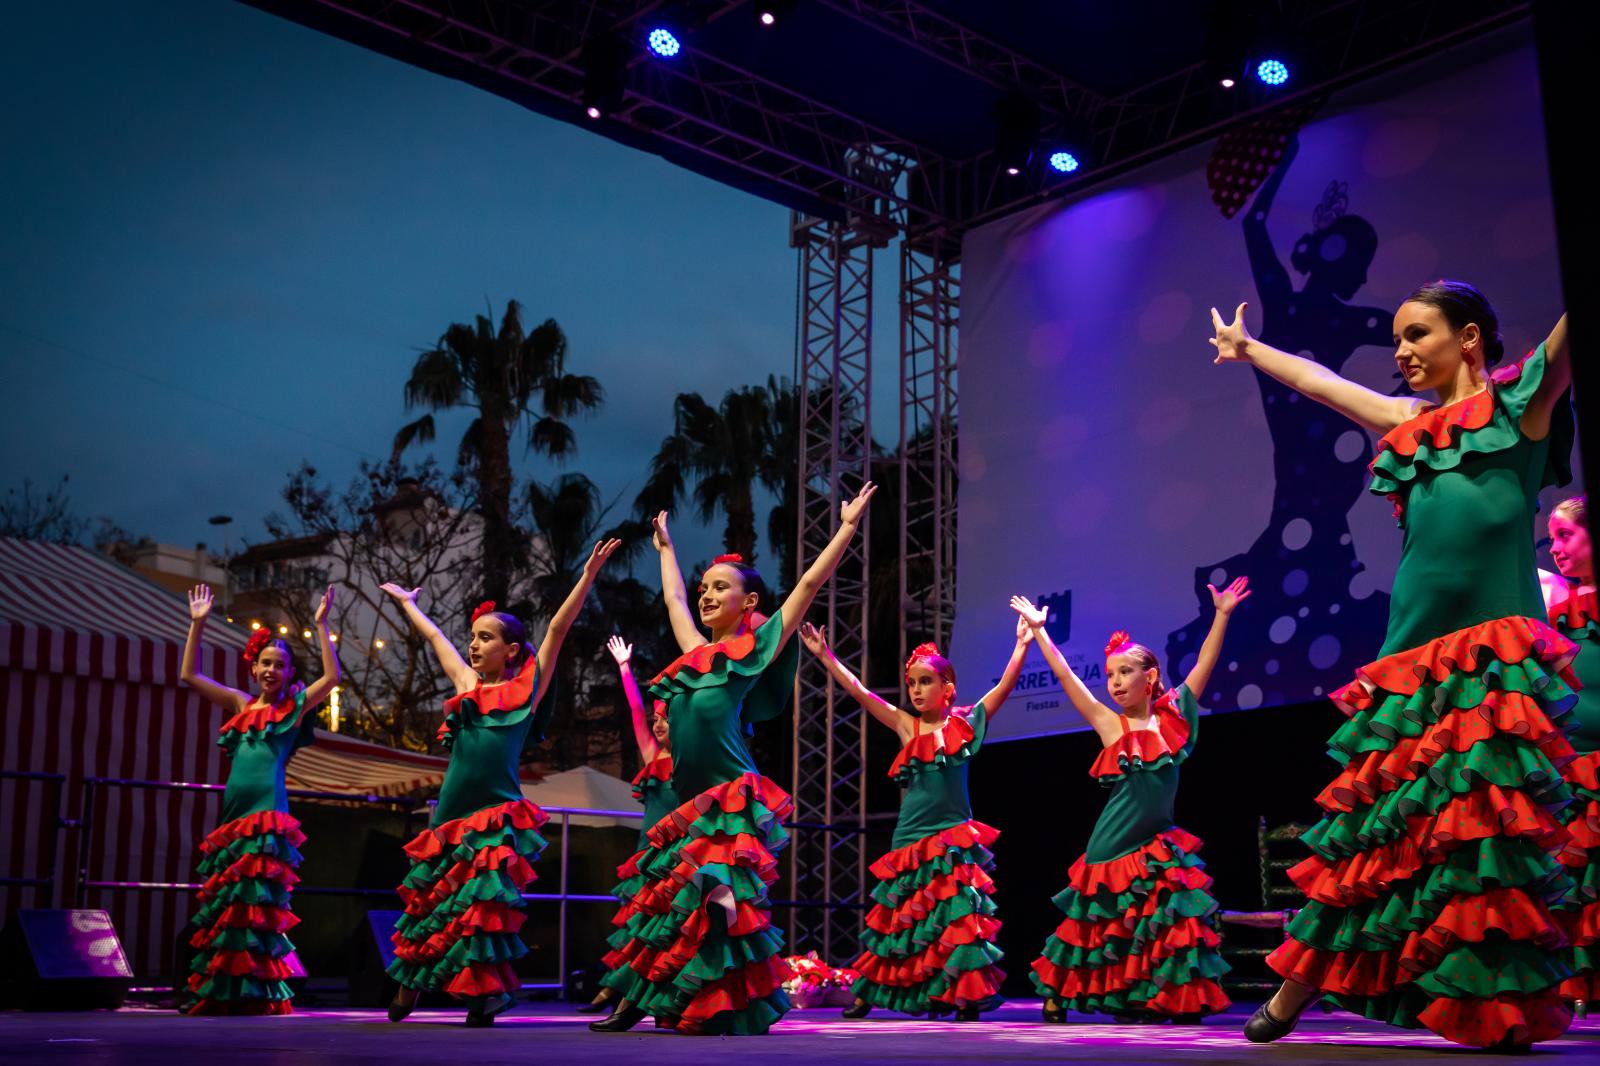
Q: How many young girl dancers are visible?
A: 8